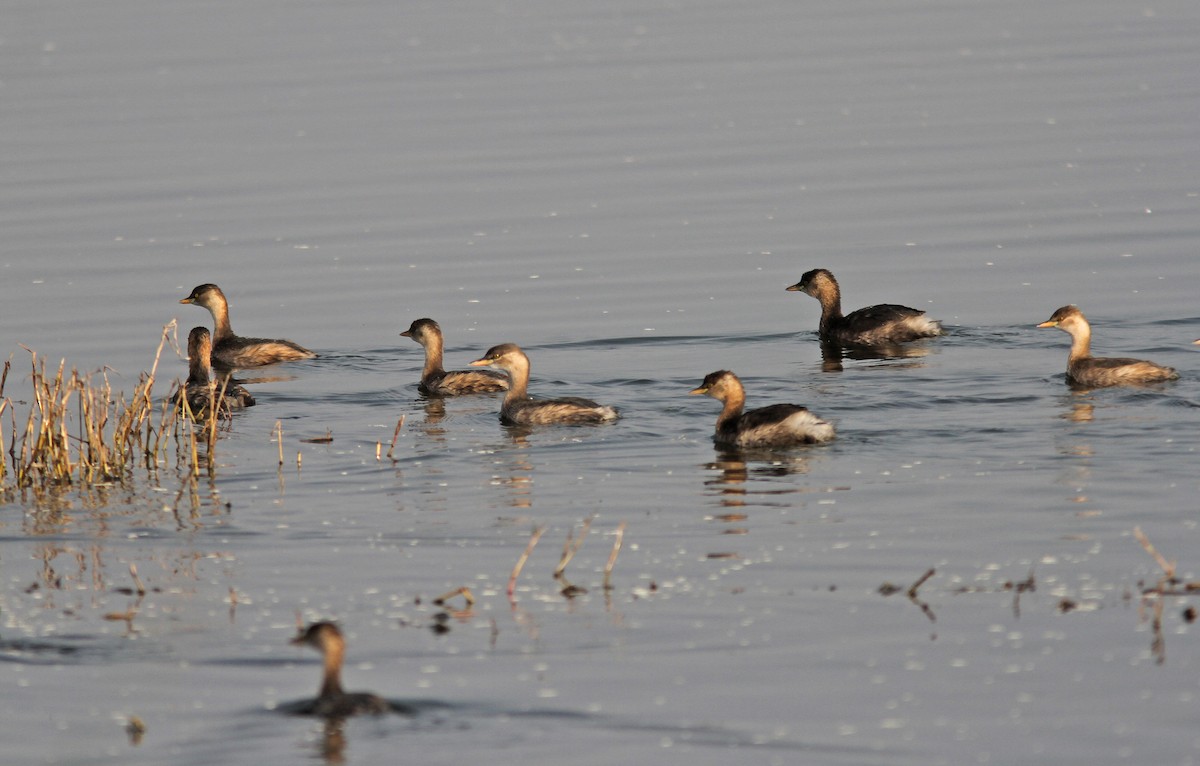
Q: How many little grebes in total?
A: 8